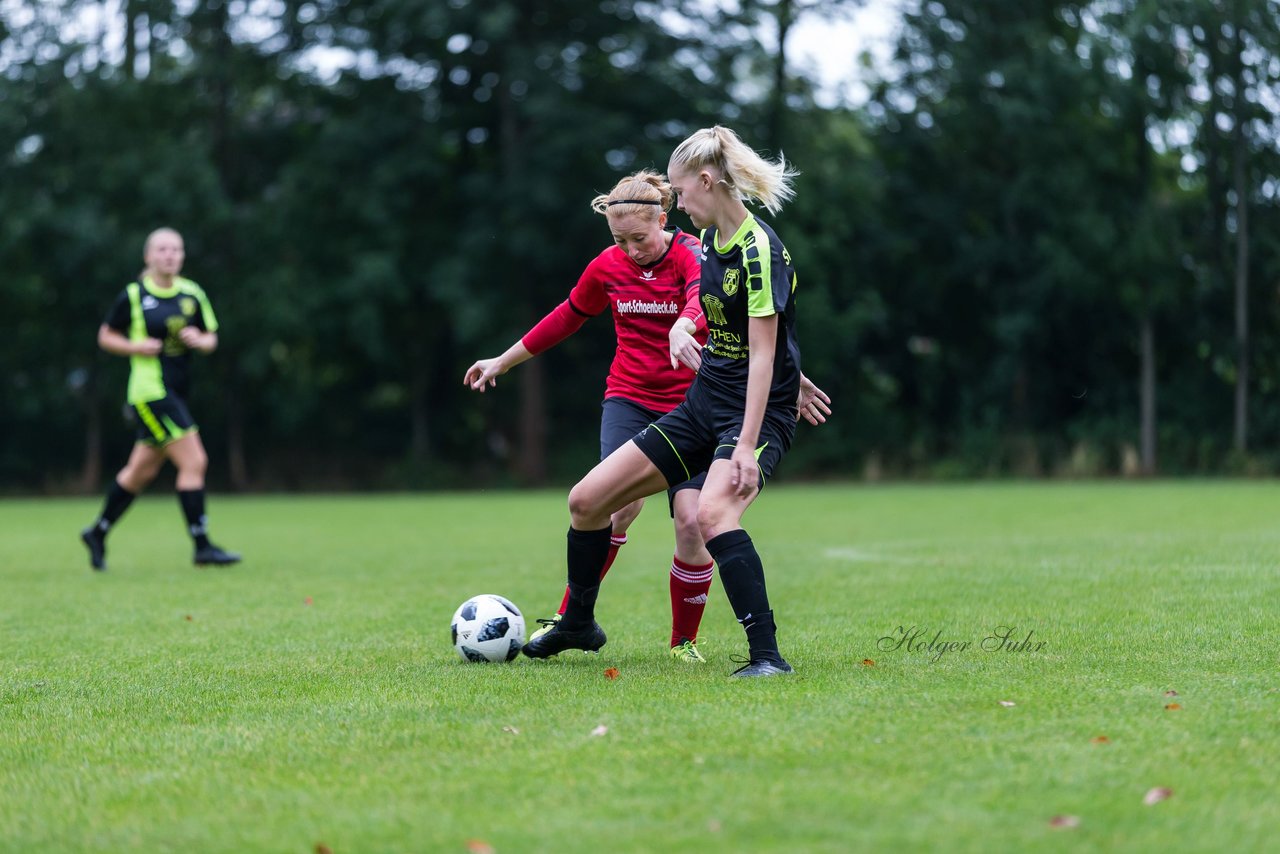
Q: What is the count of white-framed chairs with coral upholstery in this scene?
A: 0